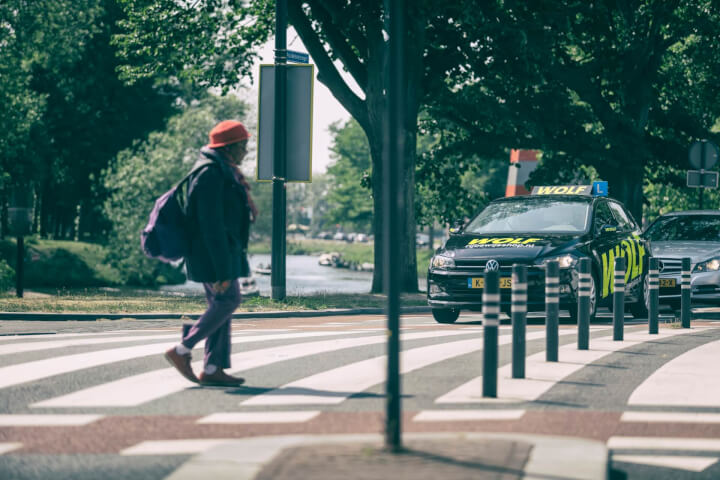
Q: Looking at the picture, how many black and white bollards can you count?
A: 7